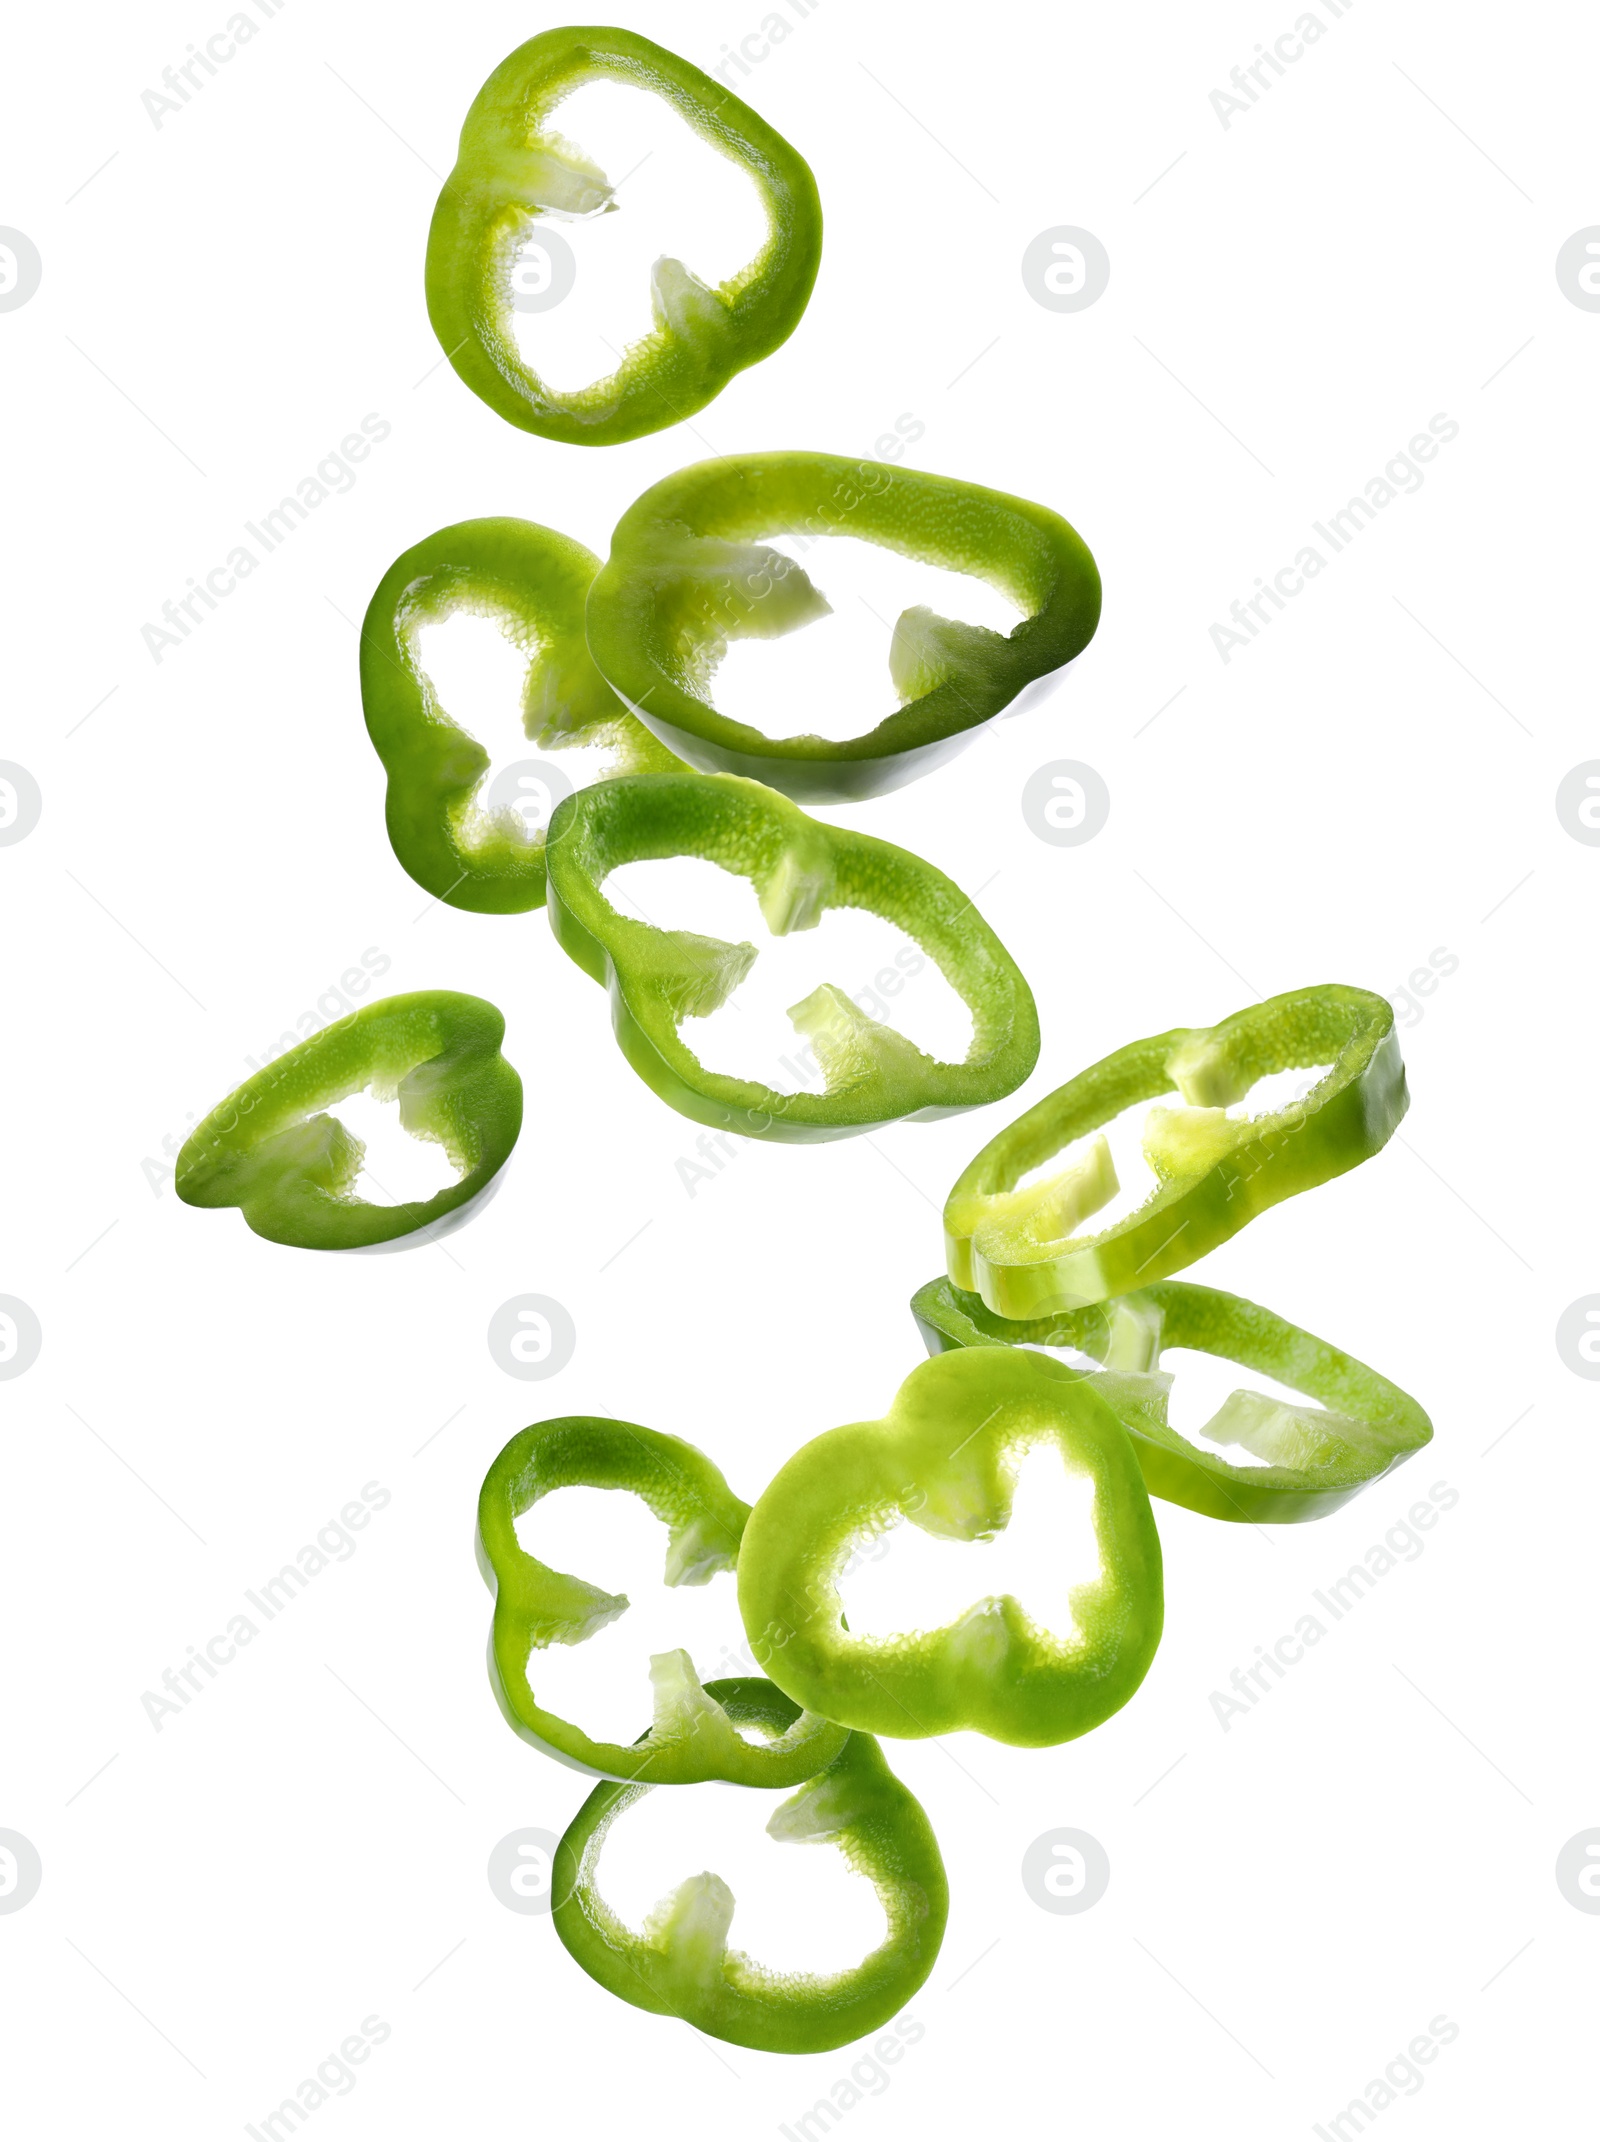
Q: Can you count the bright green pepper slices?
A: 10